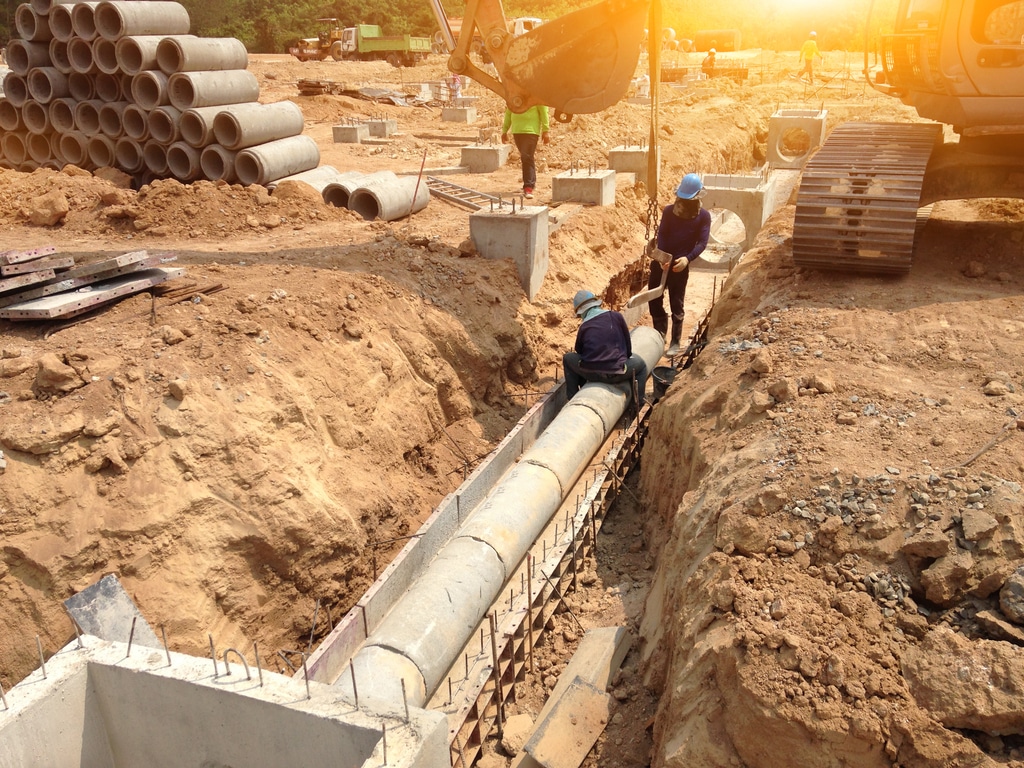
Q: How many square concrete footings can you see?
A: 7